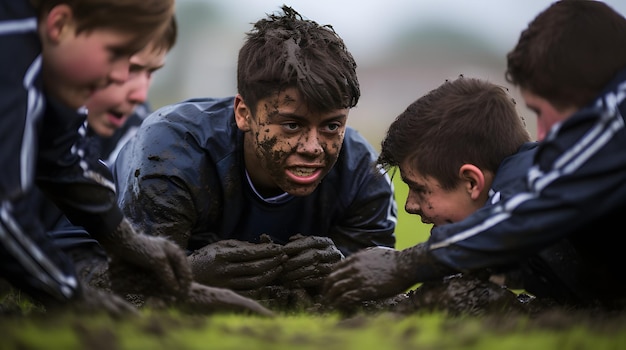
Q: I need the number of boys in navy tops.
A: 5